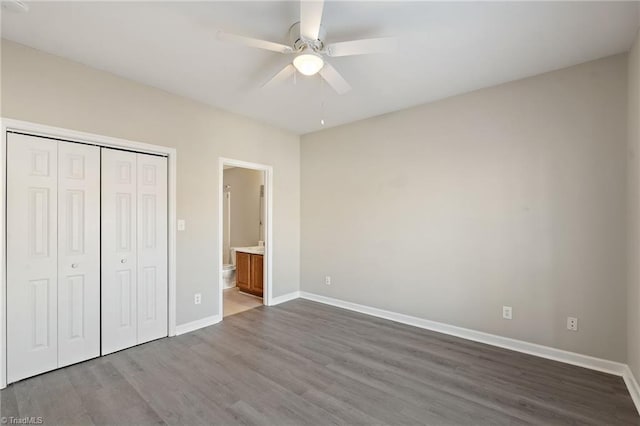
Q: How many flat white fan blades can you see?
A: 5